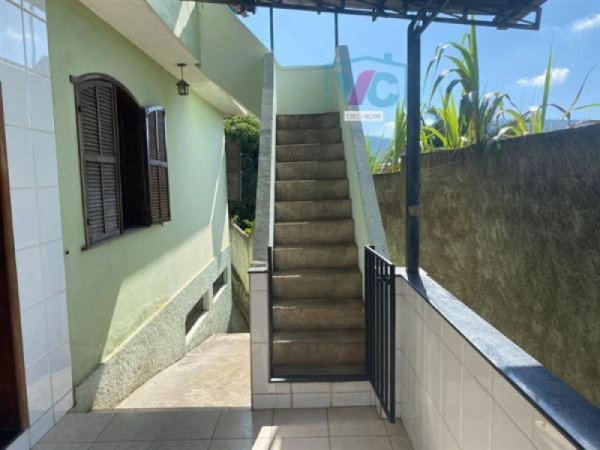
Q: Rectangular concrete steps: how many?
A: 11